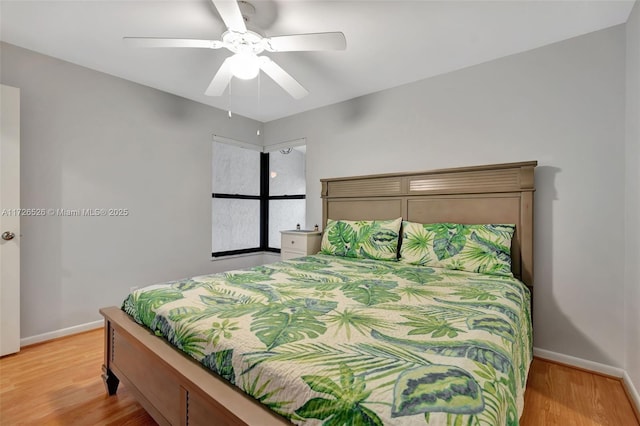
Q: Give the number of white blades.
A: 5